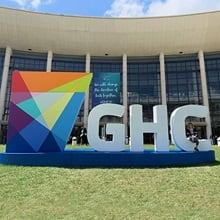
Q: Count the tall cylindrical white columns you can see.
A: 6